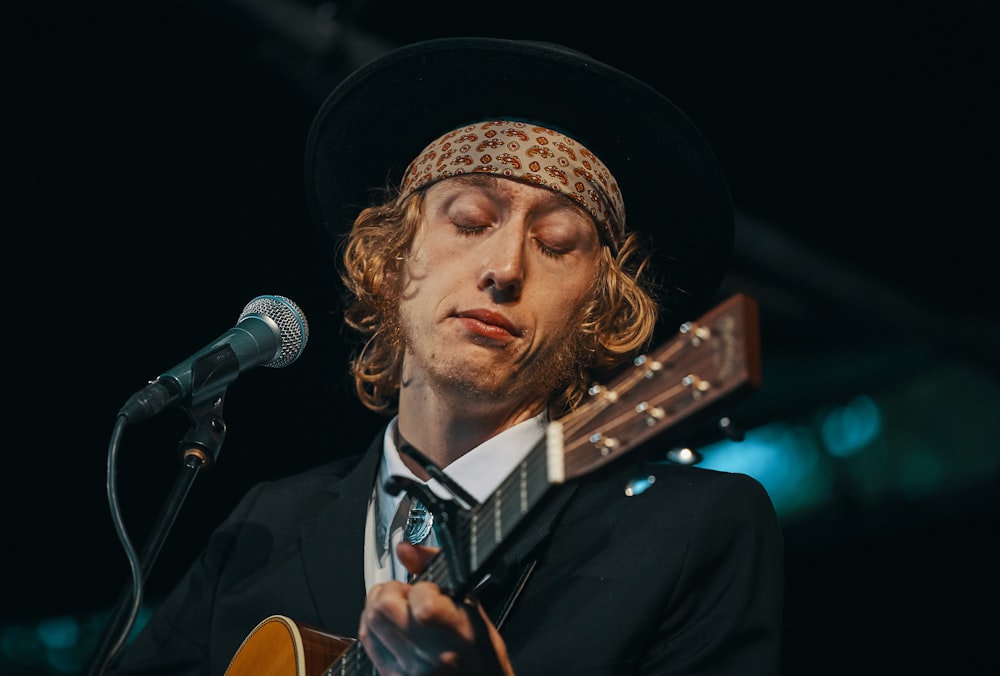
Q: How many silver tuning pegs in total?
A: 6